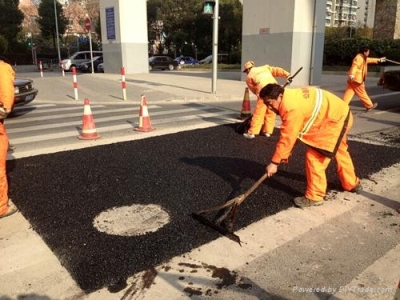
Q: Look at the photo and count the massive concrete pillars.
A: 2